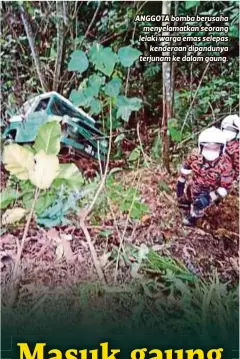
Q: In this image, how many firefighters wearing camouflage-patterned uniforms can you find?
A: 2